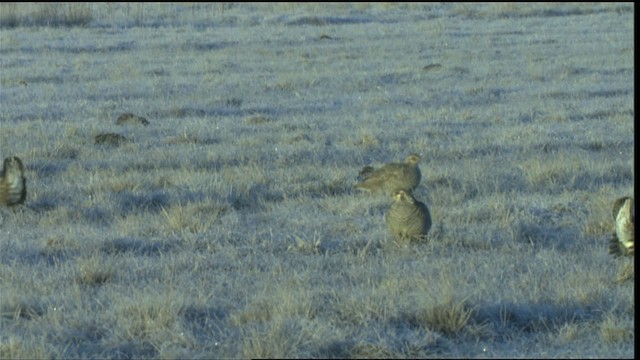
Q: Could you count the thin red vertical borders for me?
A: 0